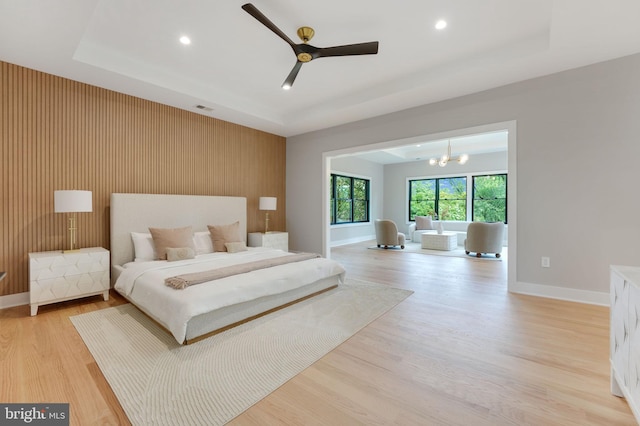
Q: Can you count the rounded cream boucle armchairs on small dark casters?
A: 2